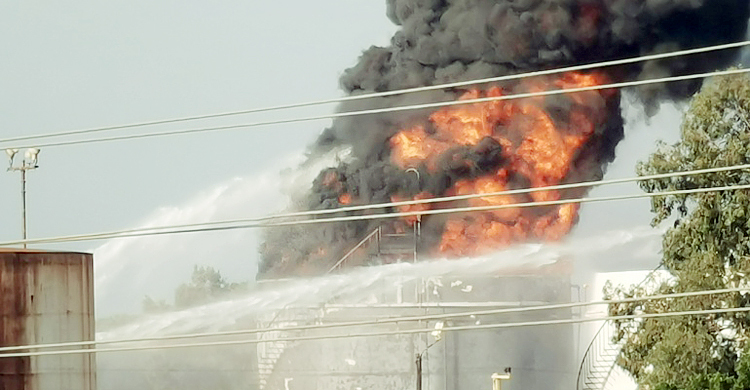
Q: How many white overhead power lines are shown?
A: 6